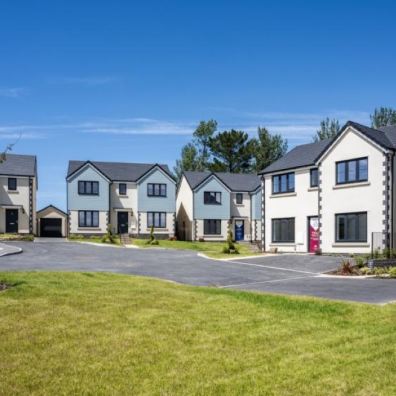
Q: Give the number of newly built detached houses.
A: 4